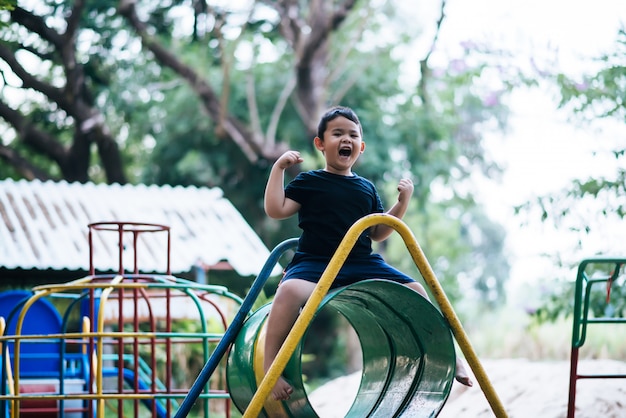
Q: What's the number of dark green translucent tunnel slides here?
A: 1